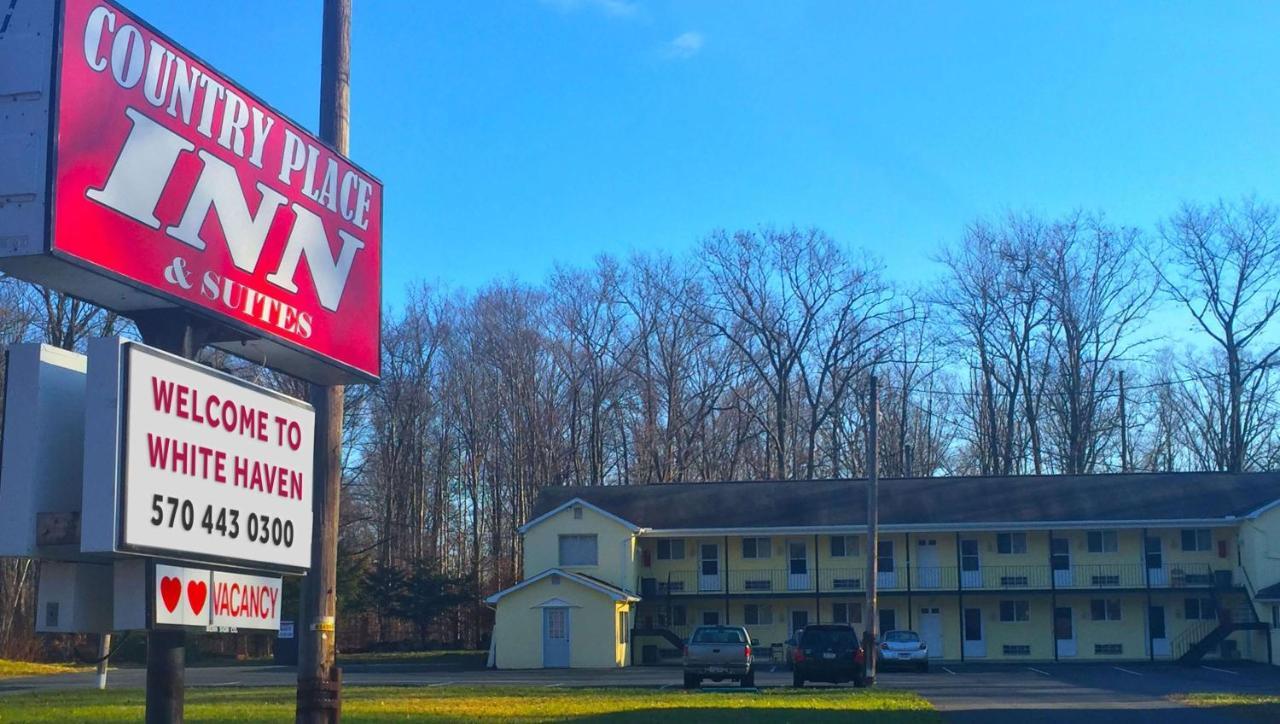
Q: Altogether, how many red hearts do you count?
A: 2